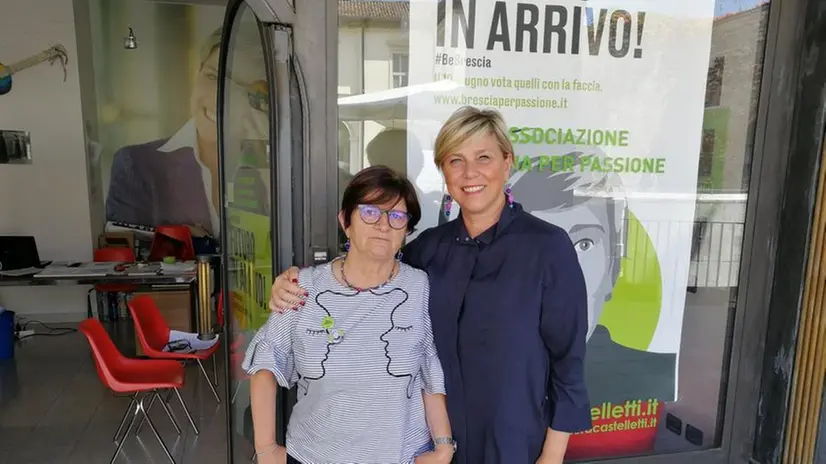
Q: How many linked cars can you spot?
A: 0